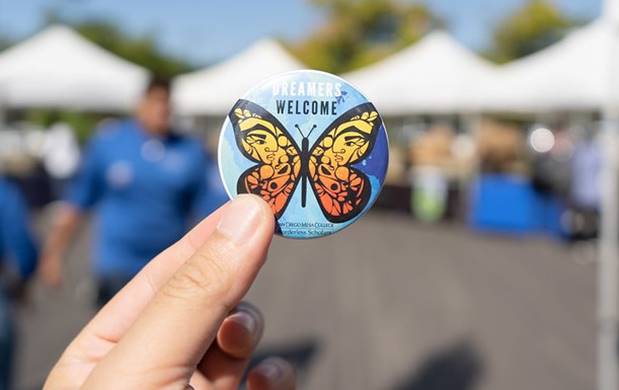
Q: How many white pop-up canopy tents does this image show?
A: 4